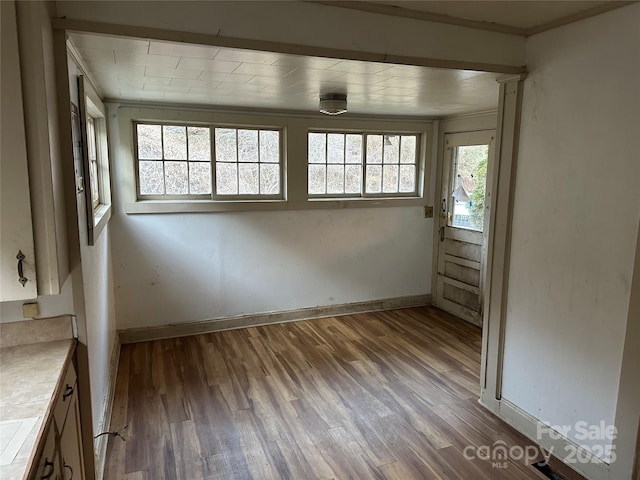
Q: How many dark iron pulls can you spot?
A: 4